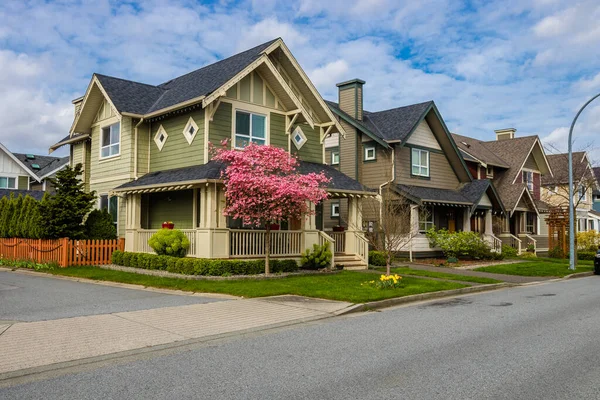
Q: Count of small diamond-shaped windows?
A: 3